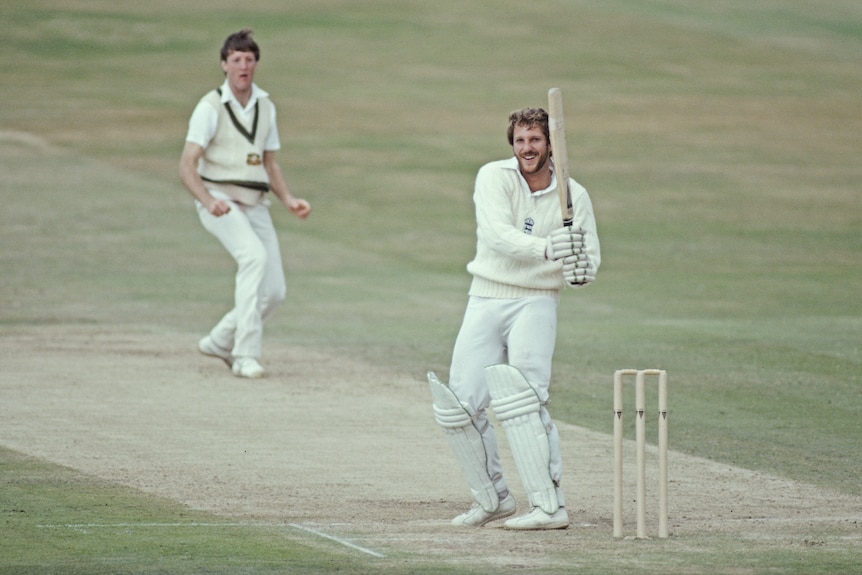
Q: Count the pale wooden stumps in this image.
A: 3